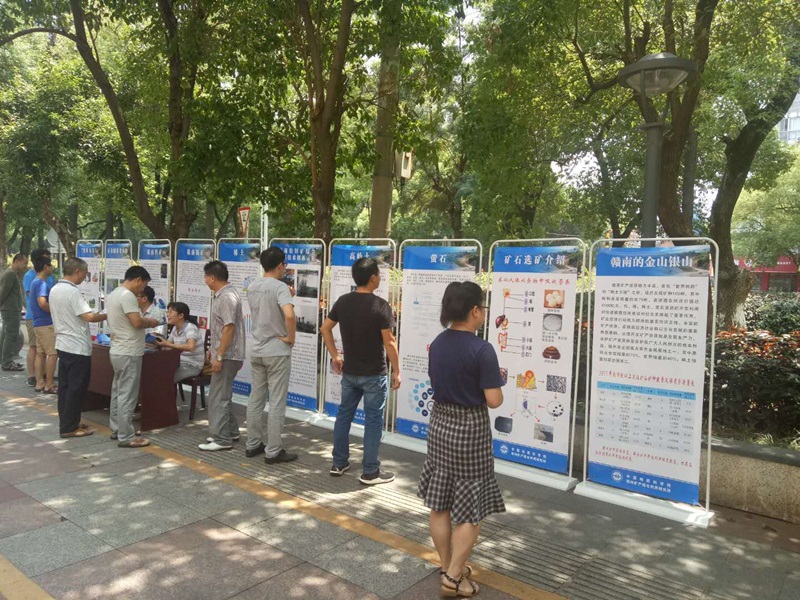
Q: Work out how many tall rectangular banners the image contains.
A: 10